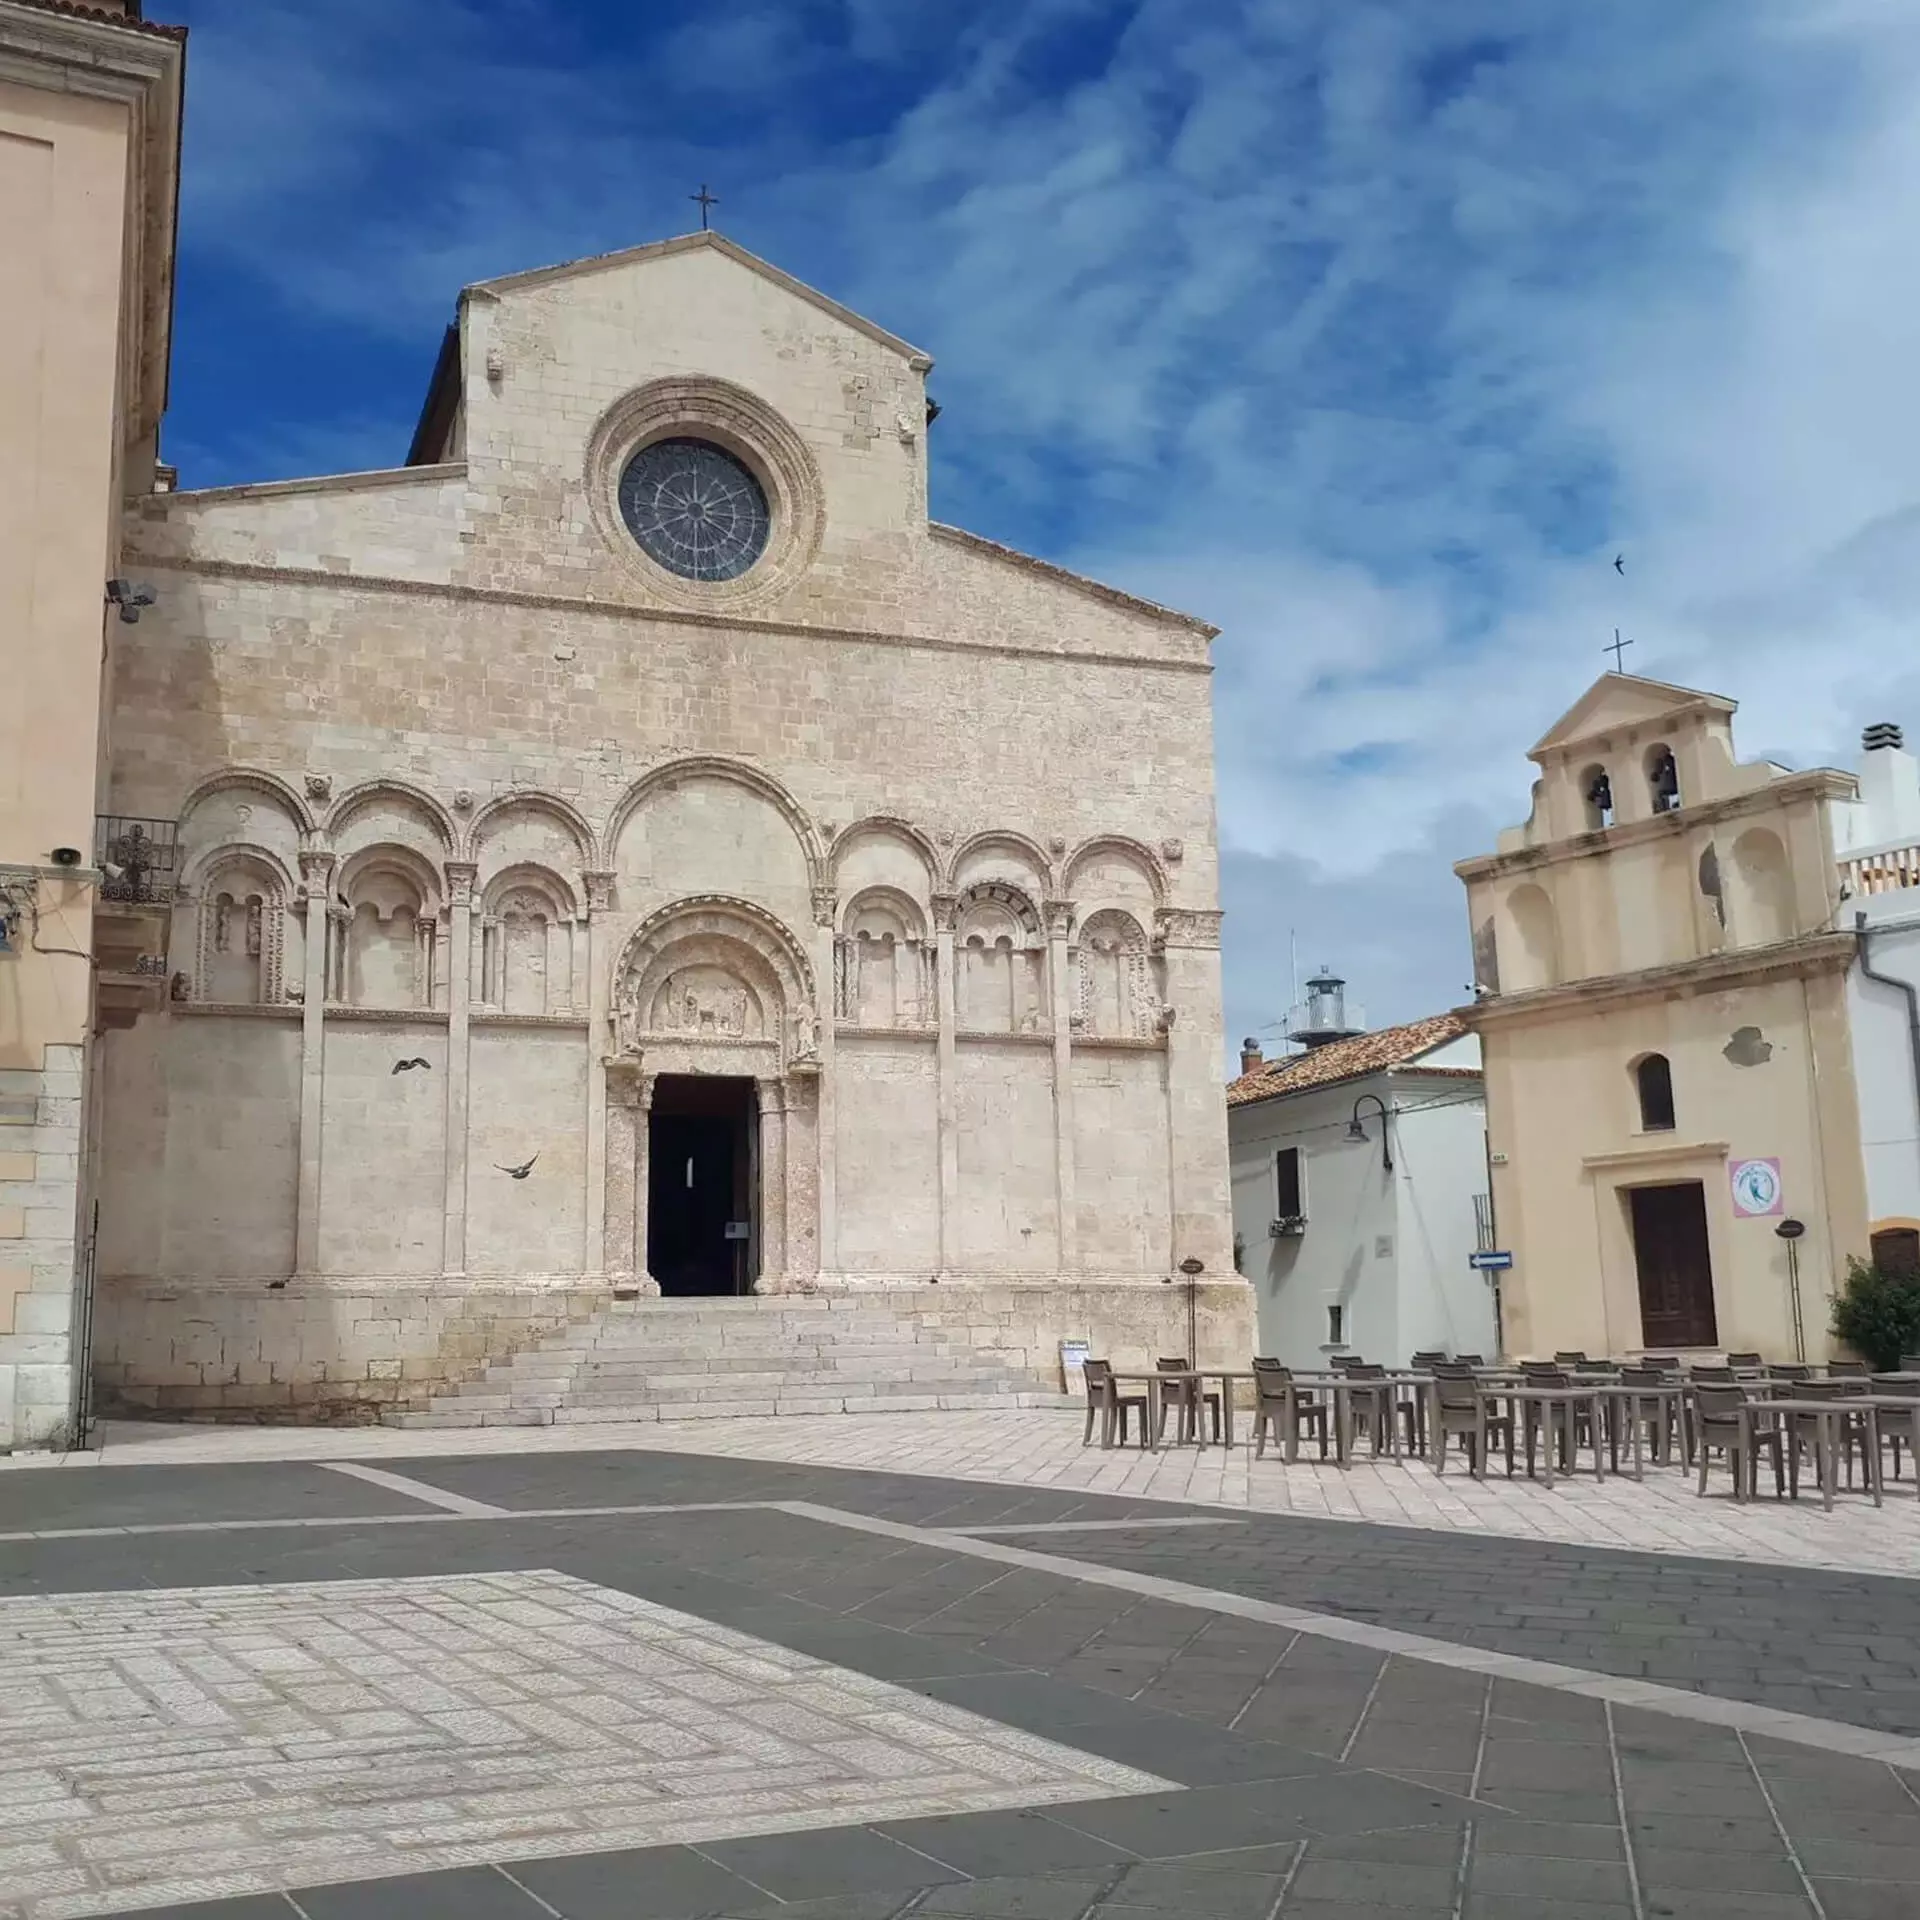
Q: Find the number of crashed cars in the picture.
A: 0